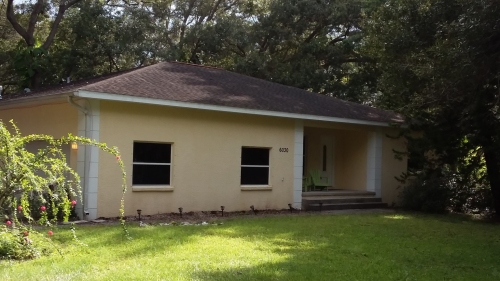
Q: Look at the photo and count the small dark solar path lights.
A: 6